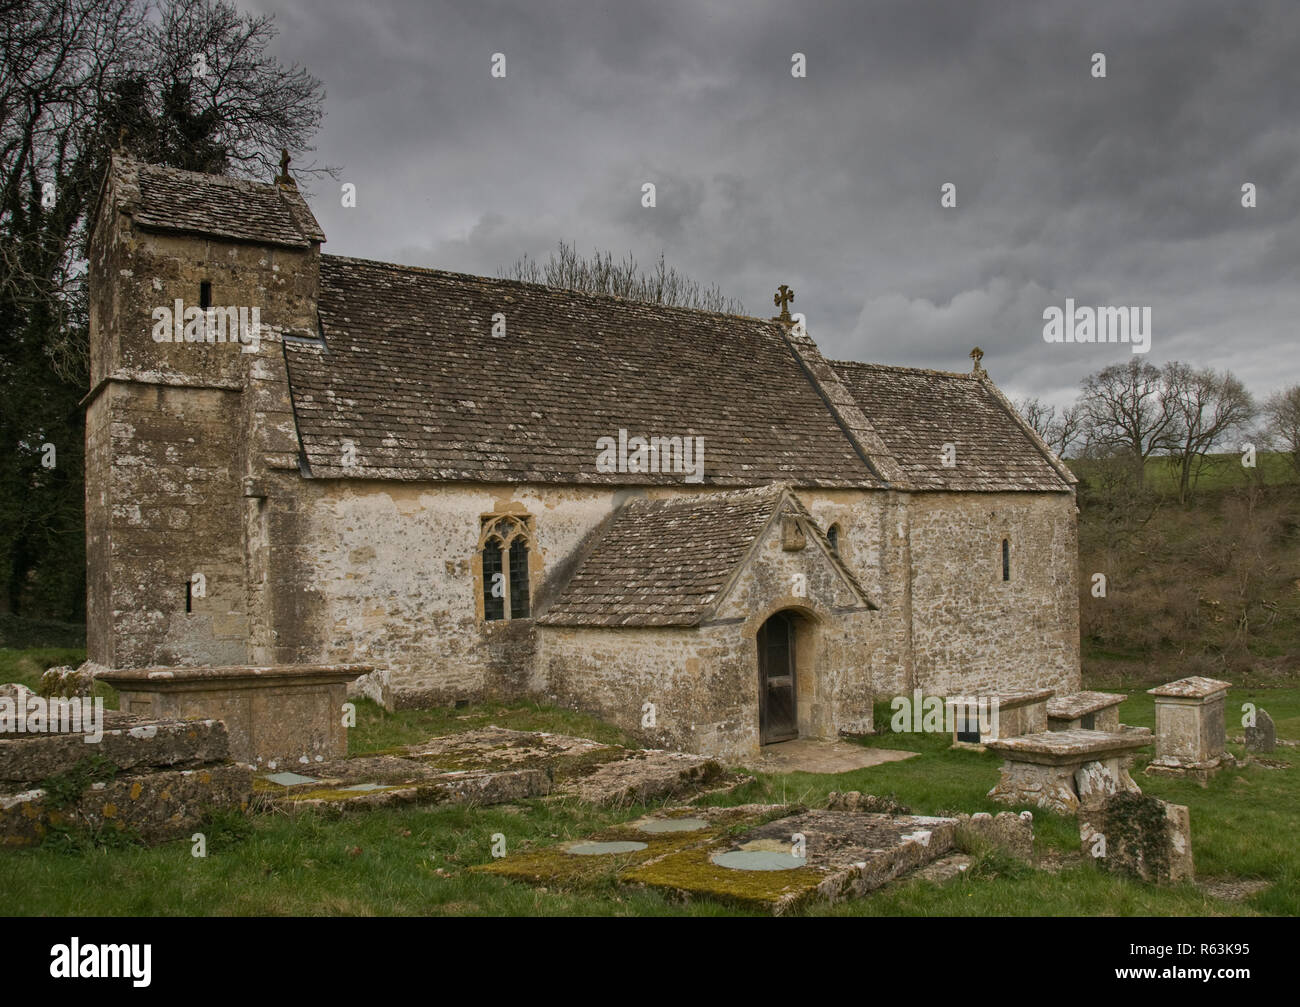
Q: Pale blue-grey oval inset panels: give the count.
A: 3